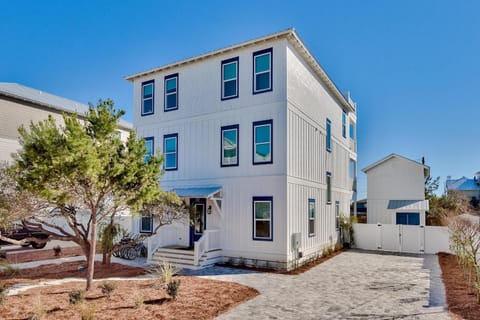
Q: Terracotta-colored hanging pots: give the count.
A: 0